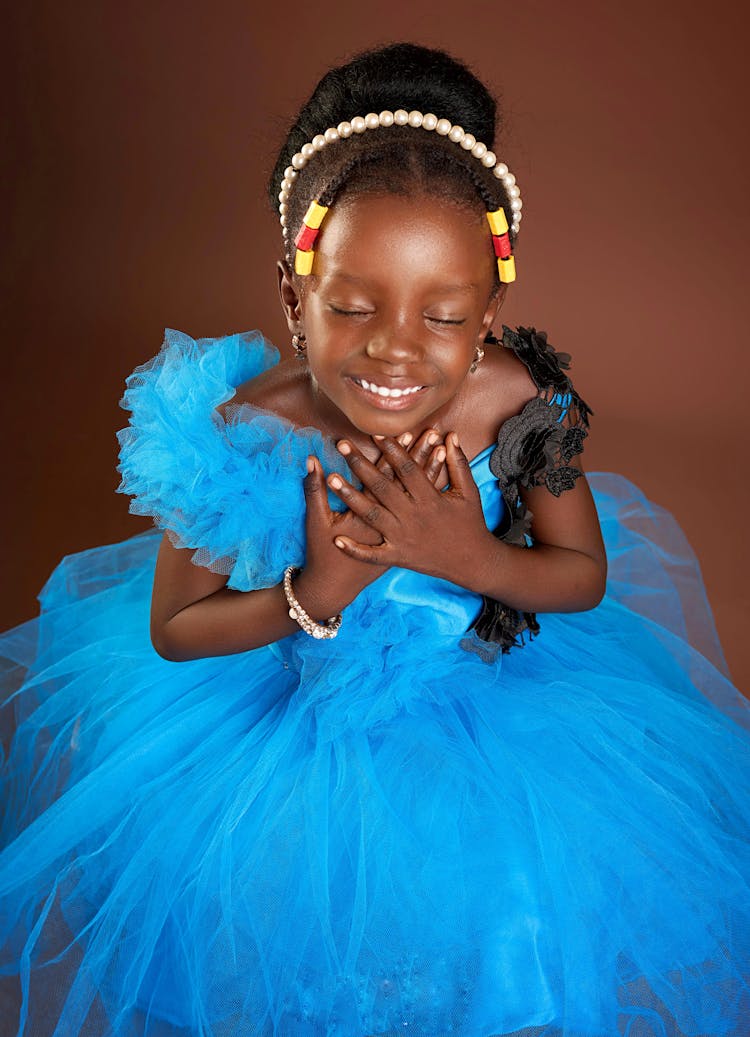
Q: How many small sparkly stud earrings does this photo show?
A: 2